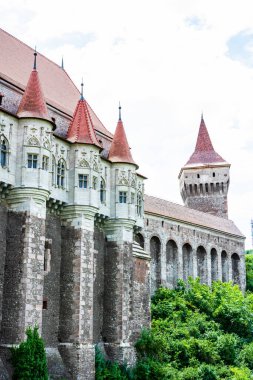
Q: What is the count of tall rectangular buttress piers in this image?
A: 3